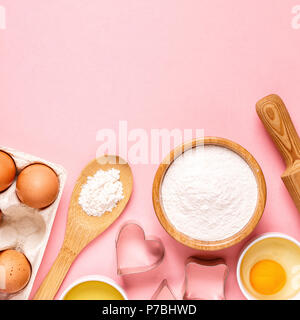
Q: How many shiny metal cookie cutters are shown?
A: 3